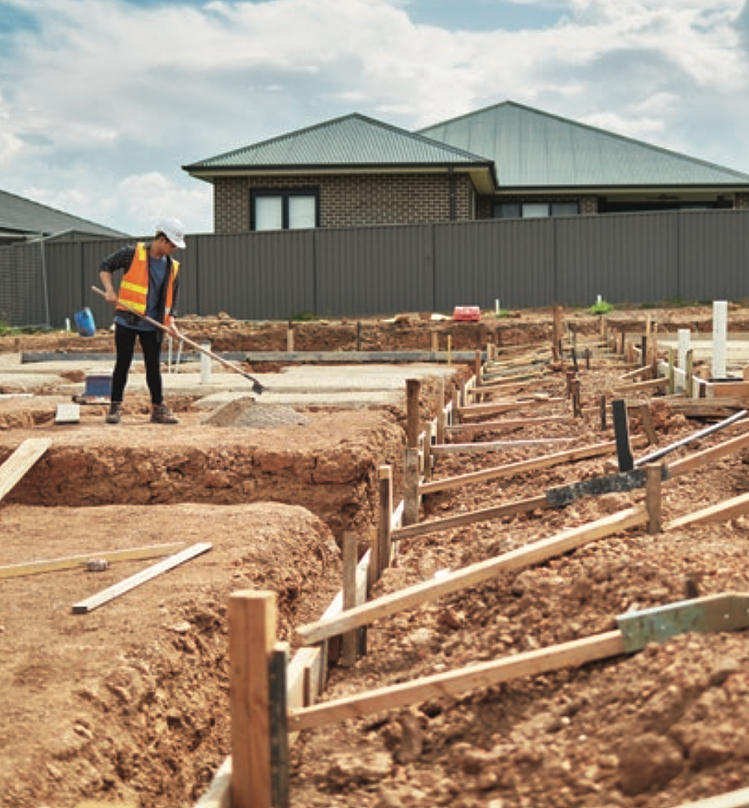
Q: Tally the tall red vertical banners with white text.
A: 0